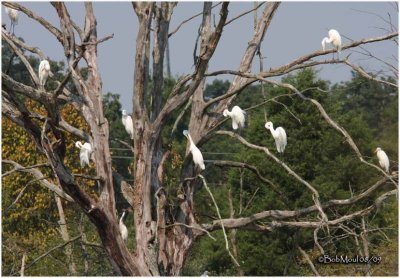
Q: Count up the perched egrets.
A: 10